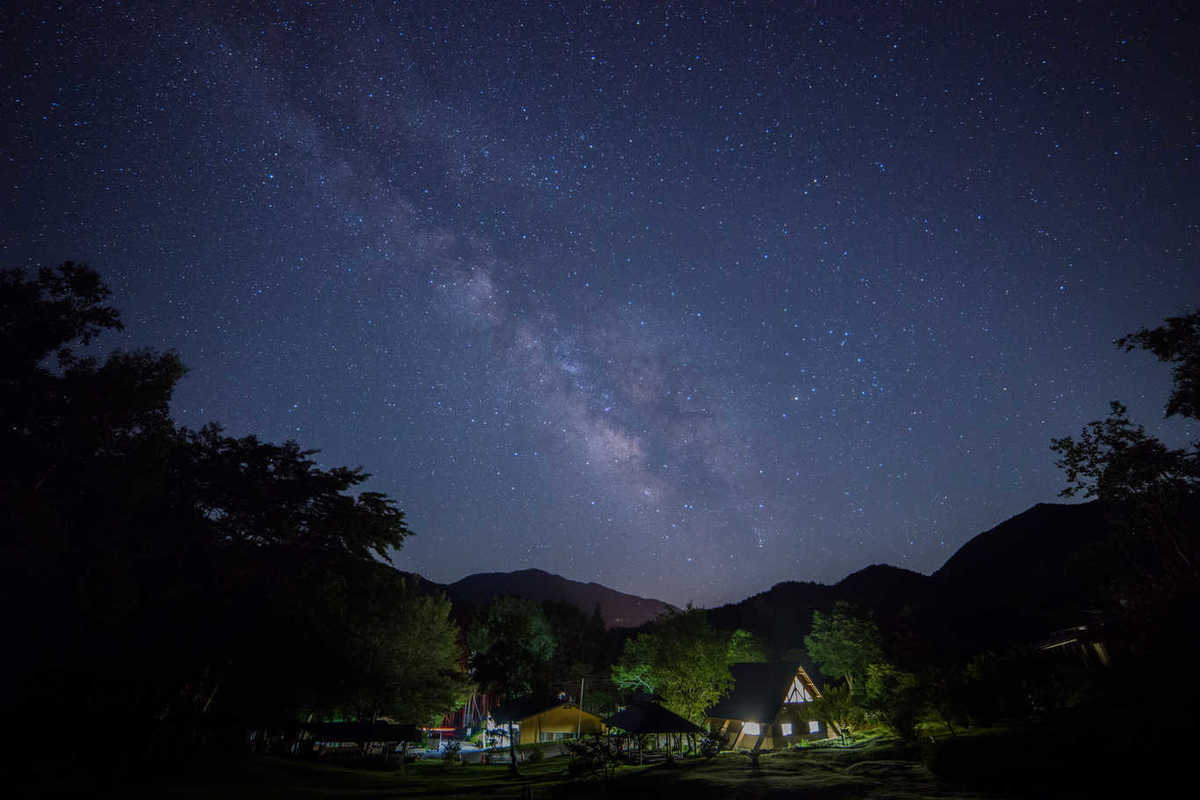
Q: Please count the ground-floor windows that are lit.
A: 3